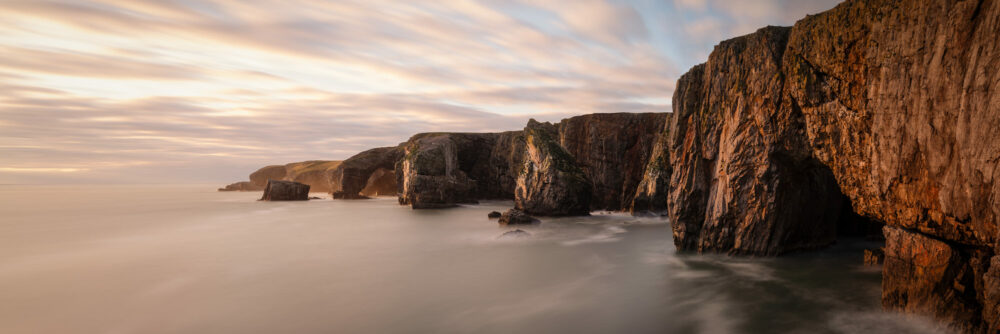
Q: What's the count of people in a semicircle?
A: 0